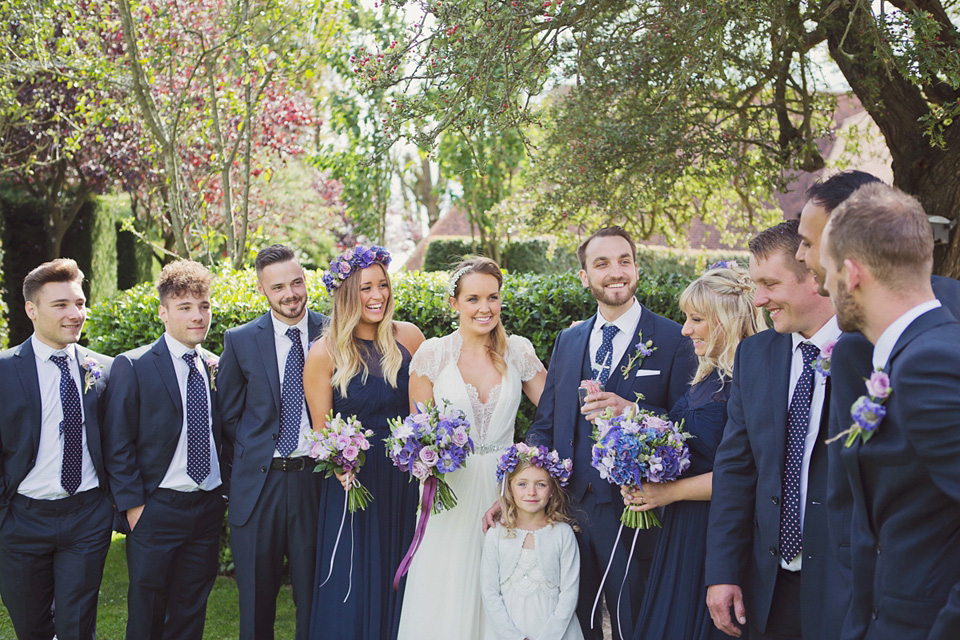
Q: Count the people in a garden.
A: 11